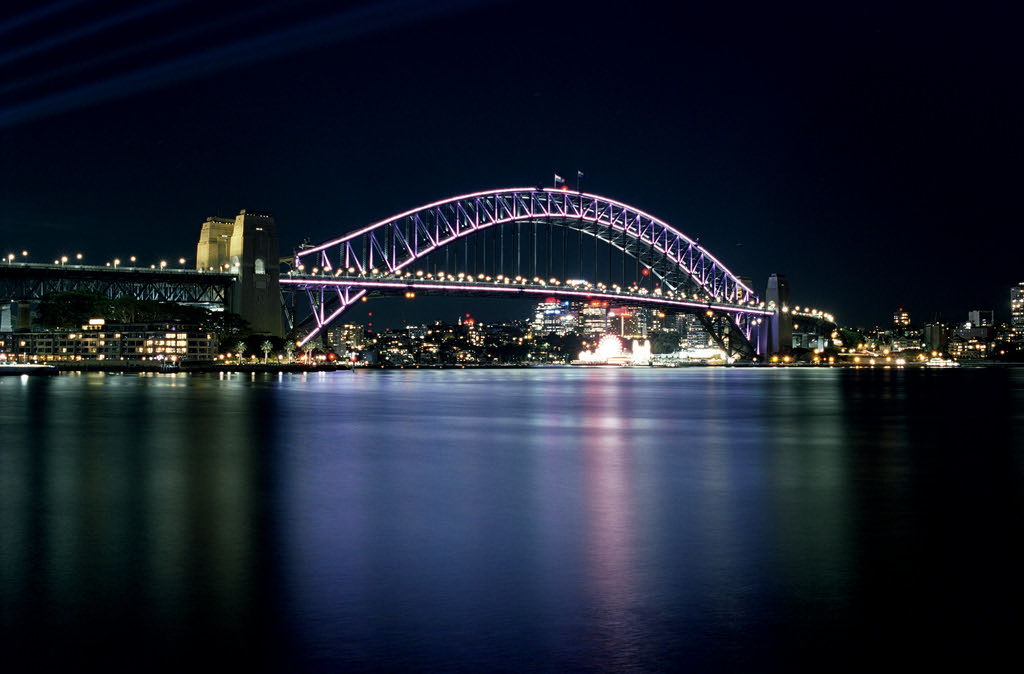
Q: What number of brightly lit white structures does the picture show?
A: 2